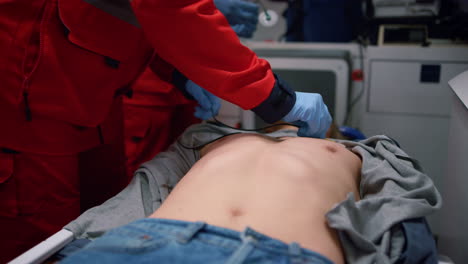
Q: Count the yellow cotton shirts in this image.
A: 0